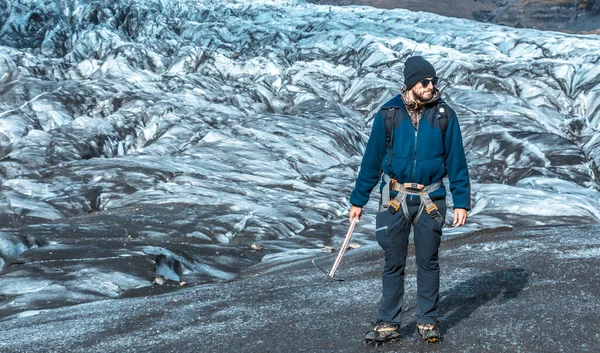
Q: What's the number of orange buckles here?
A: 3